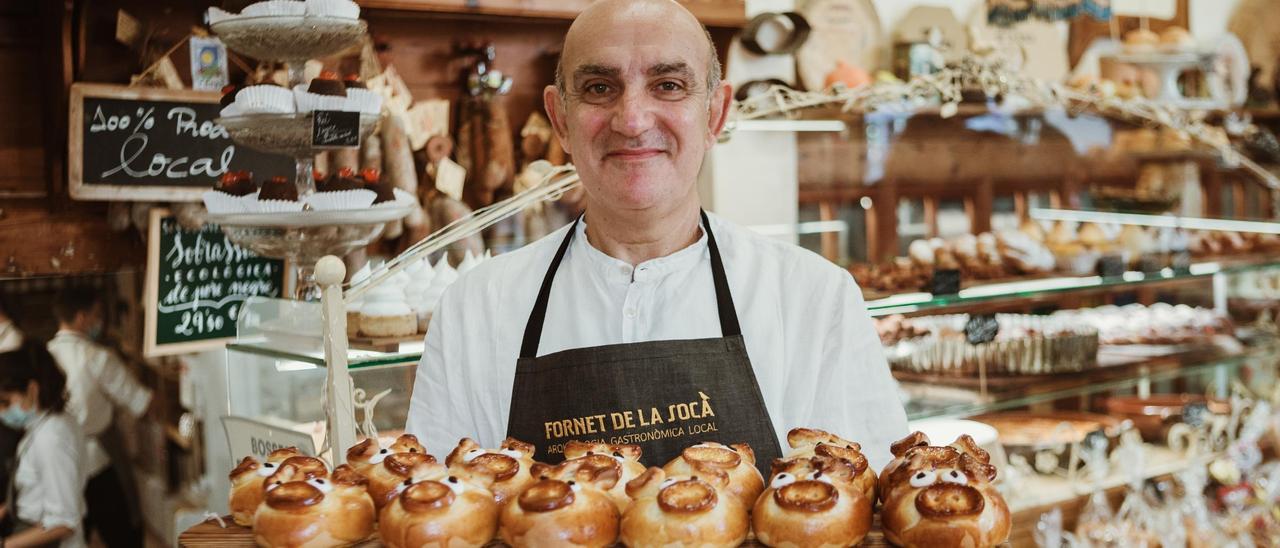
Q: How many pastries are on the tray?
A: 13